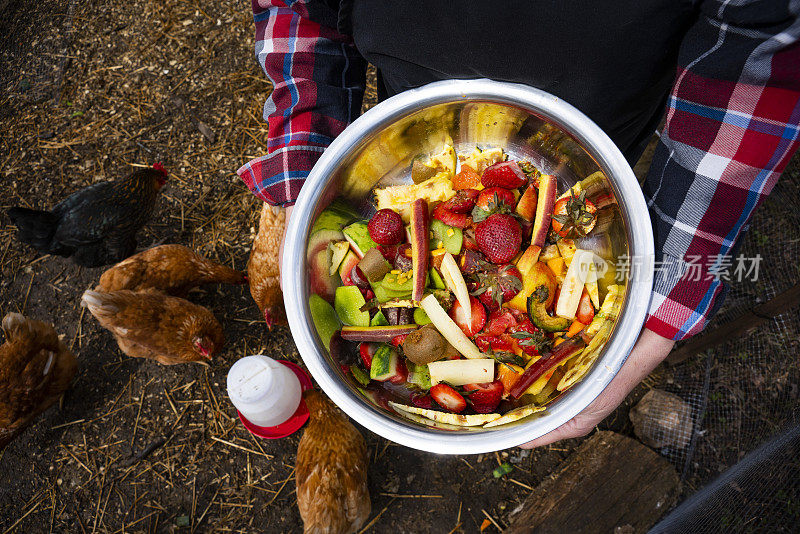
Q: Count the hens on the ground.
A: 6